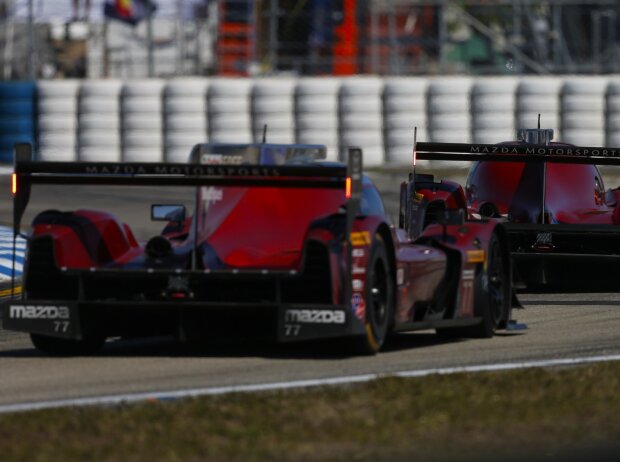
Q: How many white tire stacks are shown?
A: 14